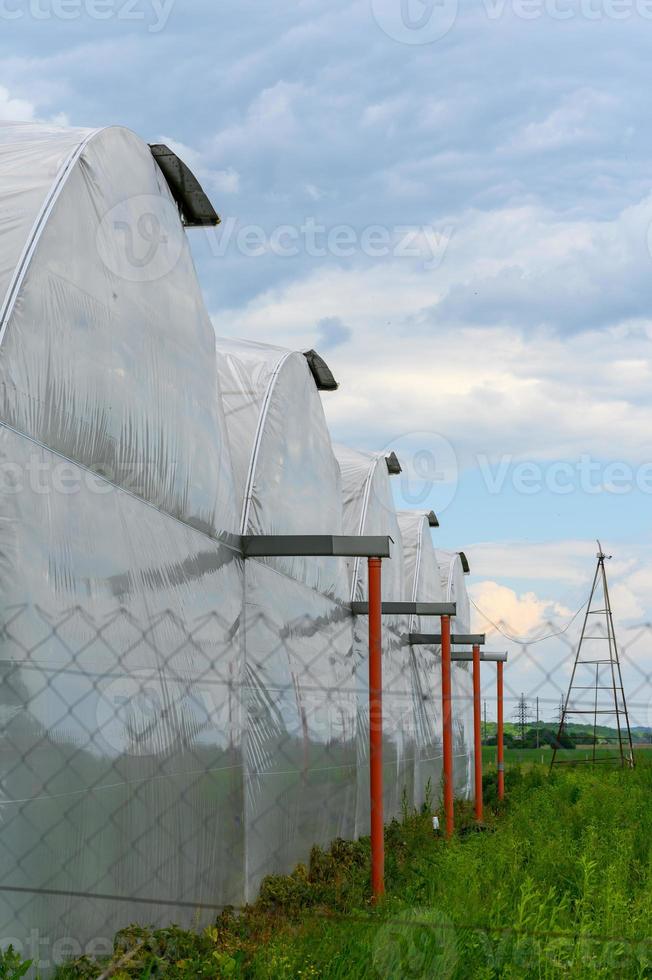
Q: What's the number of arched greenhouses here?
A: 5